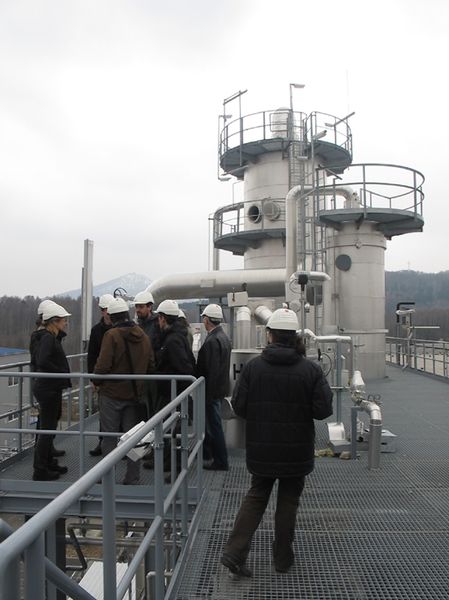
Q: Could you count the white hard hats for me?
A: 9